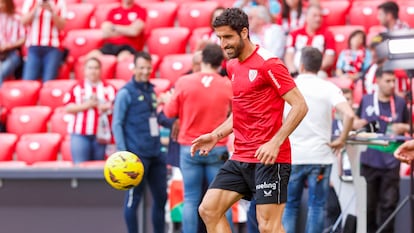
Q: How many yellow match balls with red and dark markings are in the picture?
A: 1